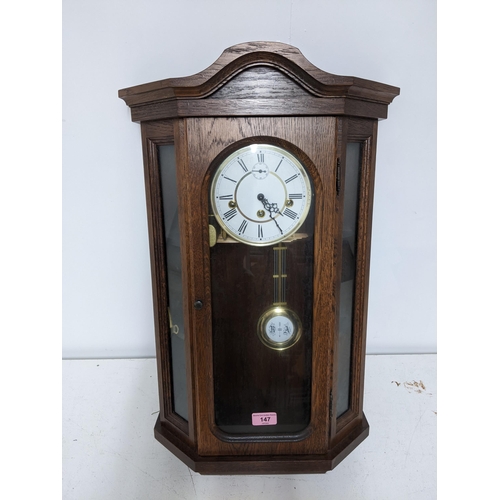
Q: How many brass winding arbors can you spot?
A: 3